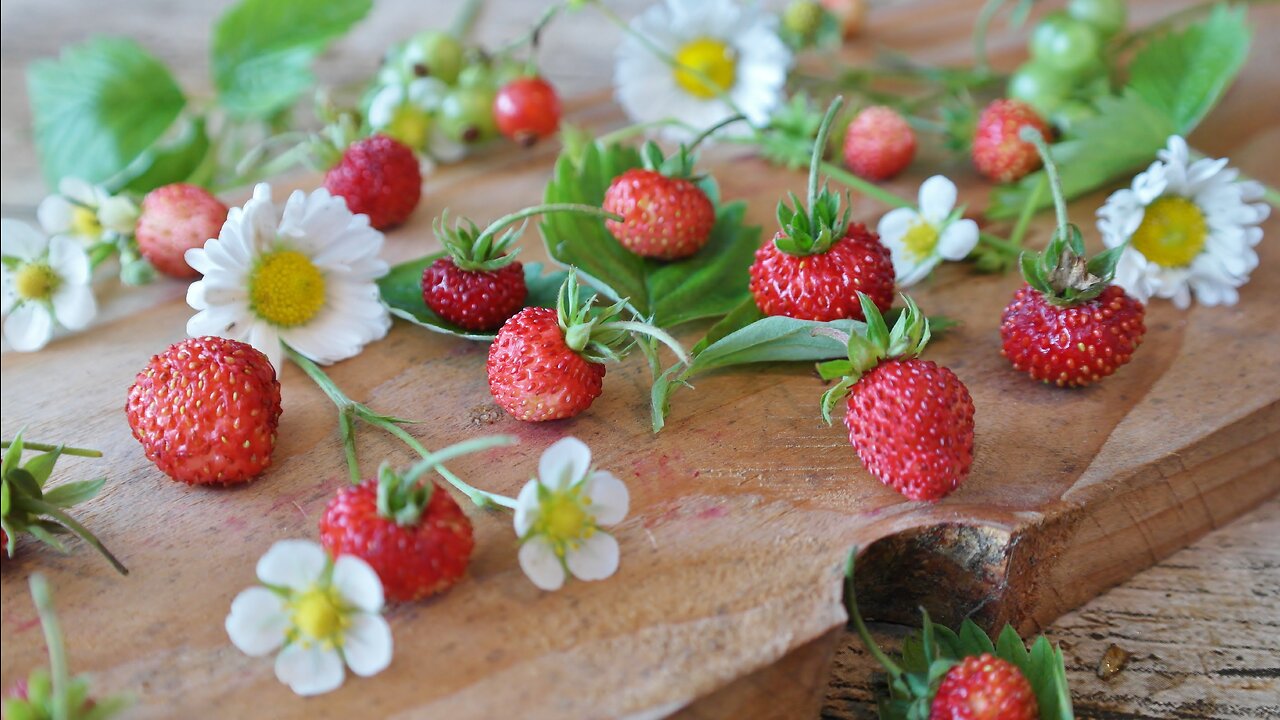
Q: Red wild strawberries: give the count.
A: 13